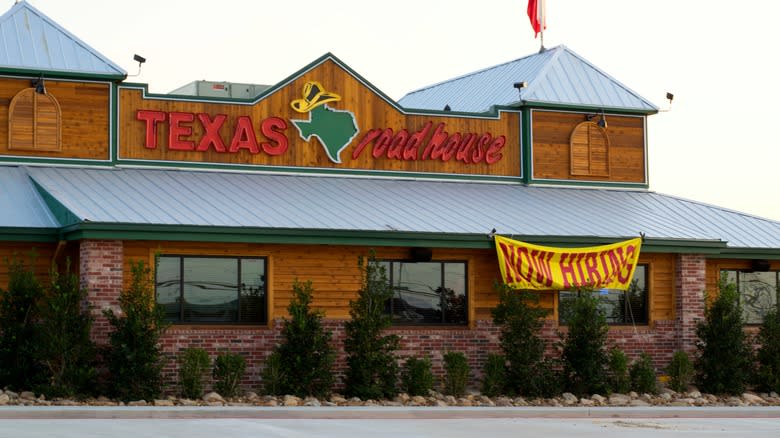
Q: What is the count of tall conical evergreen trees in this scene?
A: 9